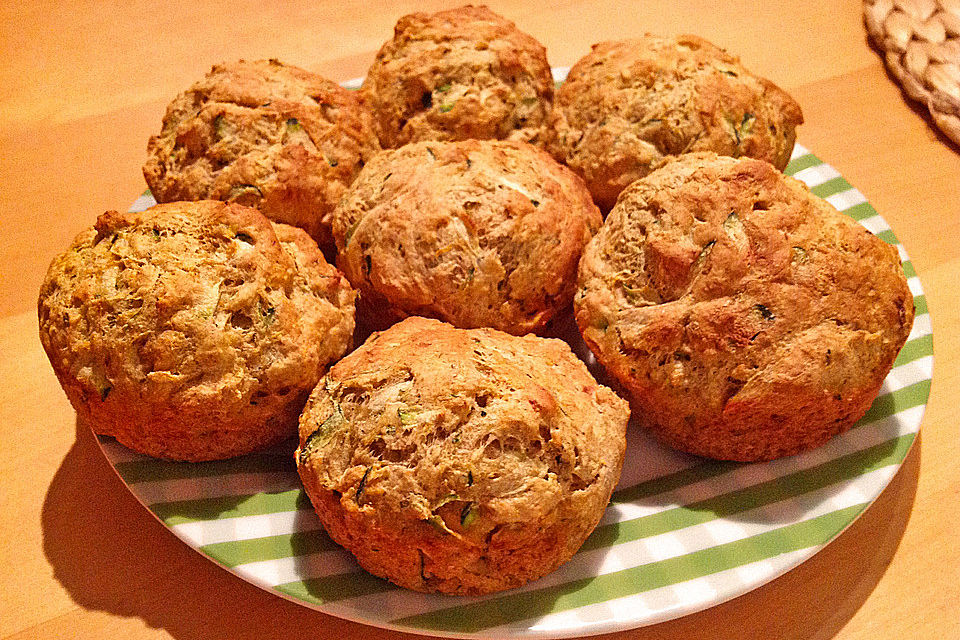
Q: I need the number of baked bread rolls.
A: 7